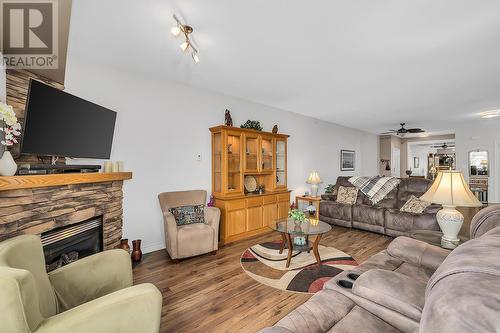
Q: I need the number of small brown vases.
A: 2